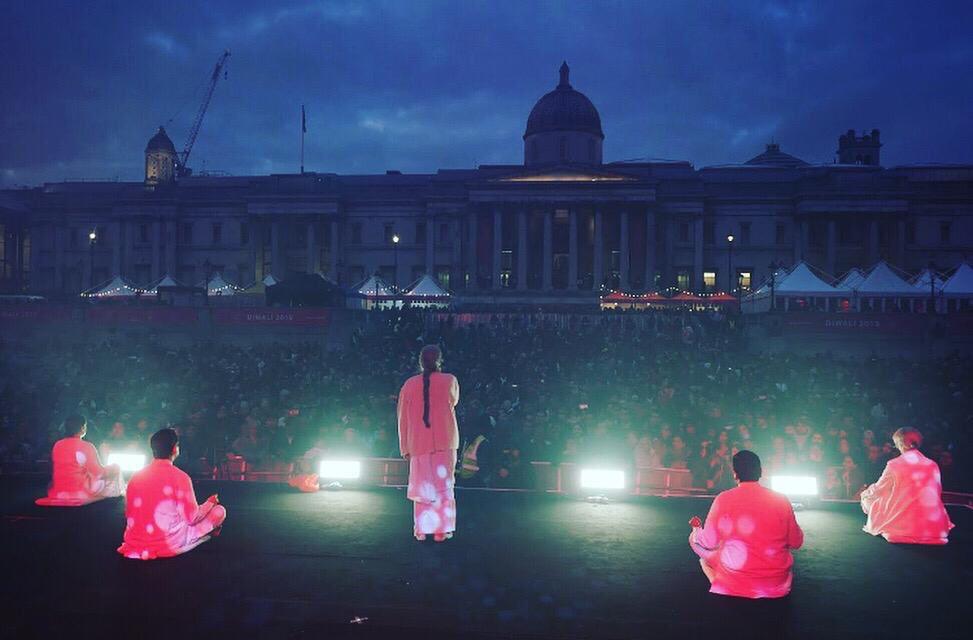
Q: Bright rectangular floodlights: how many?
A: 4